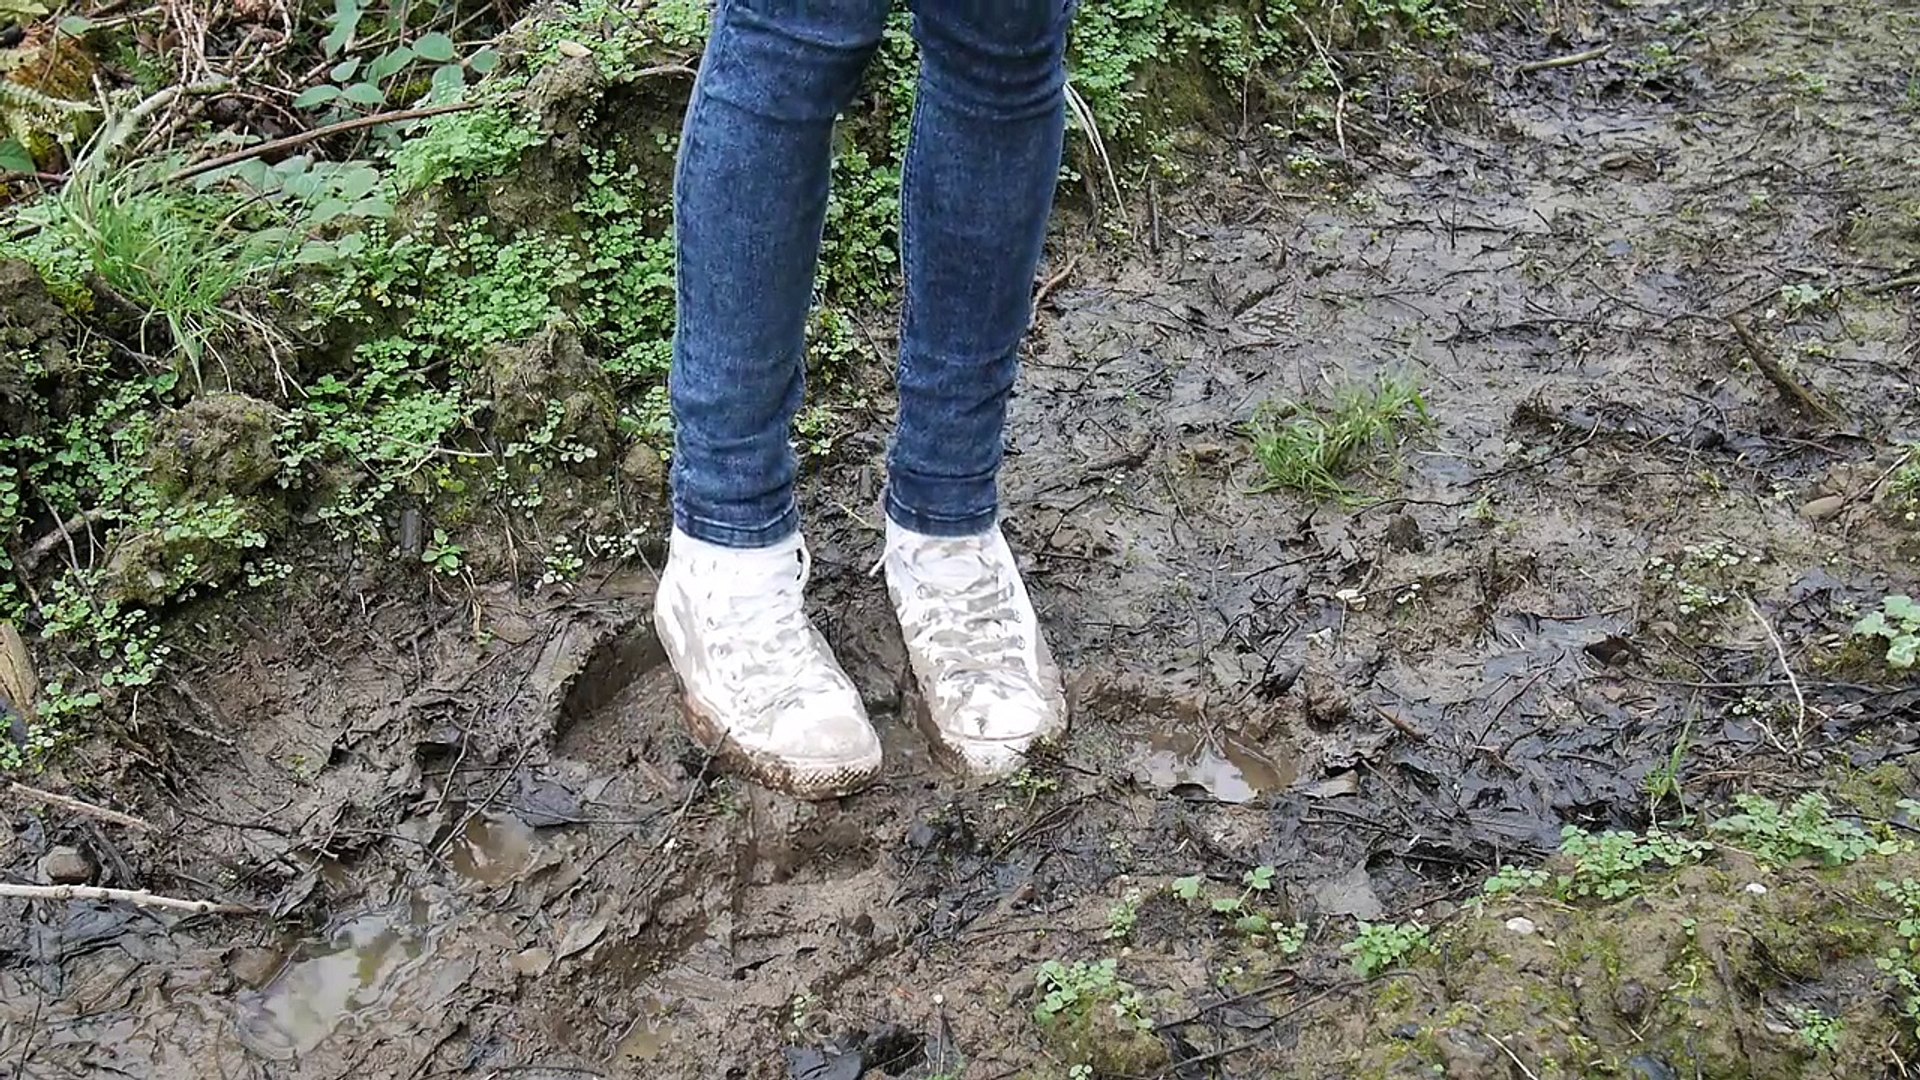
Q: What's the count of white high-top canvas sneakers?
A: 2